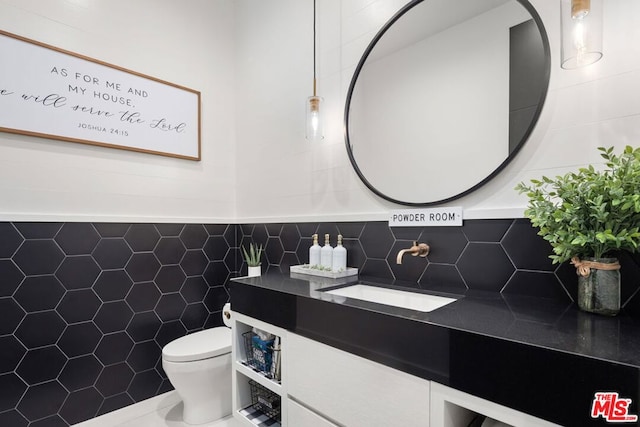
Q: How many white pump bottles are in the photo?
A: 3